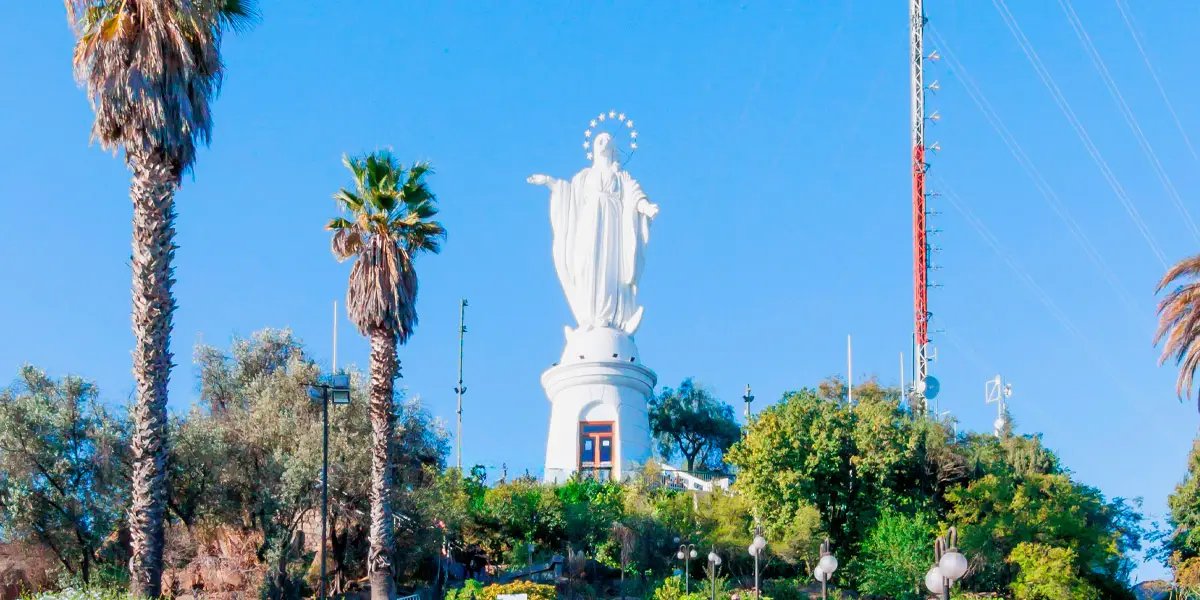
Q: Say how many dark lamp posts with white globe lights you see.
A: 5